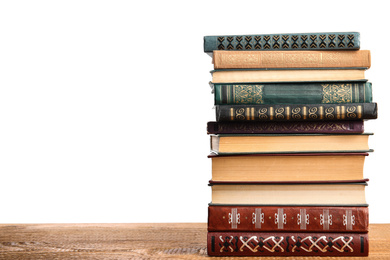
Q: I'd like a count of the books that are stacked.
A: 11